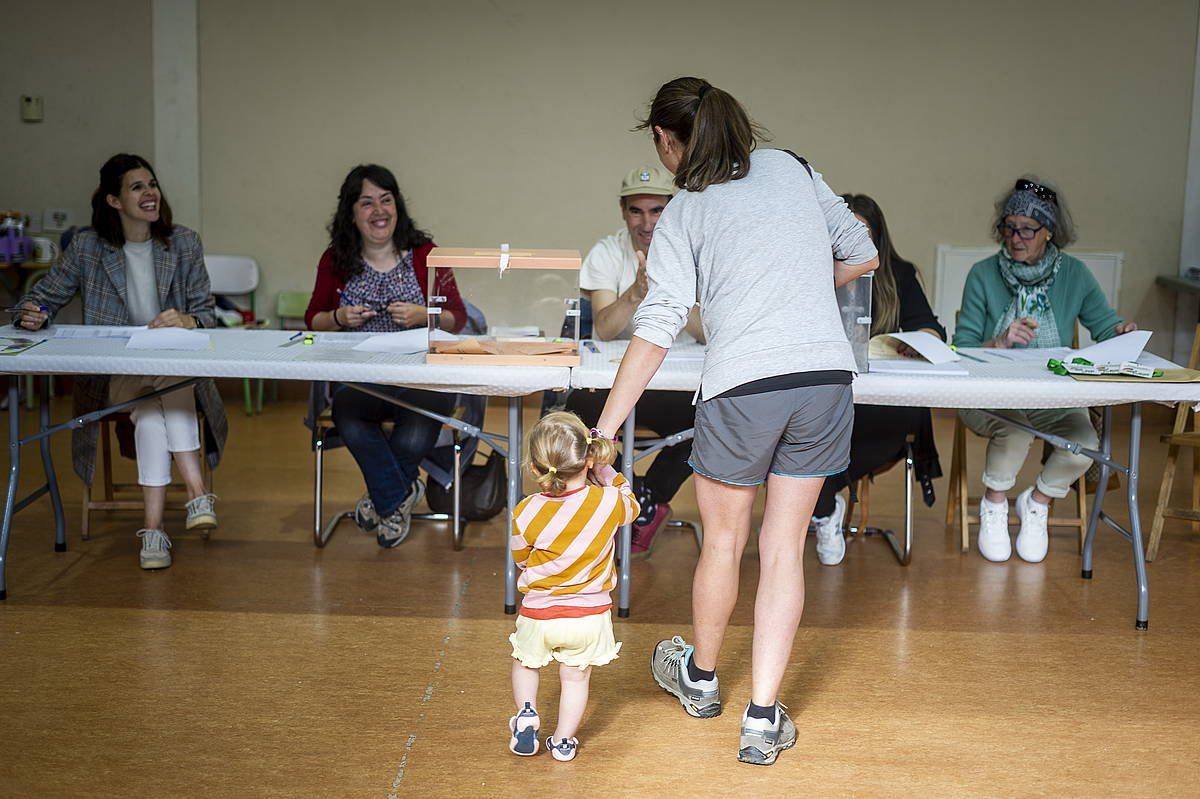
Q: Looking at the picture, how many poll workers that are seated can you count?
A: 5